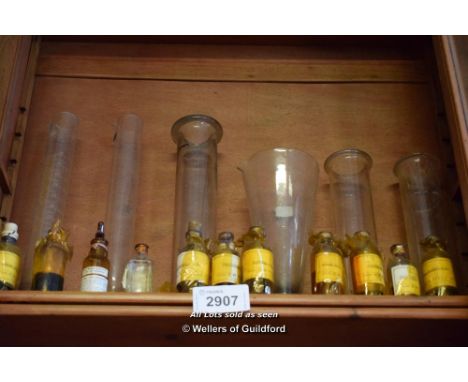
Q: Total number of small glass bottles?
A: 11